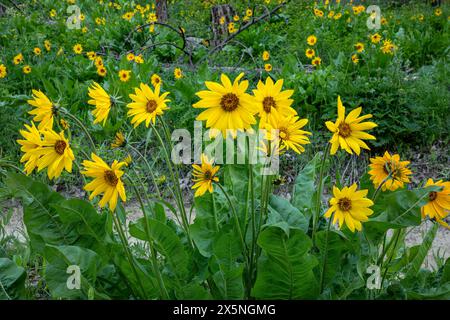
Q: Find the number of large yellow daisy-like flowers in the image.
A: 14